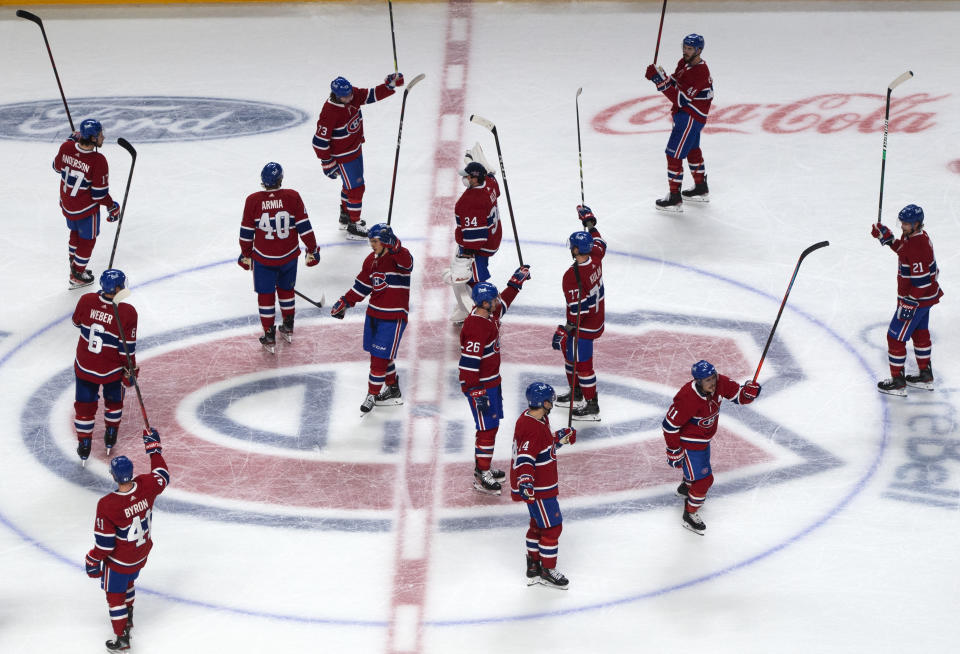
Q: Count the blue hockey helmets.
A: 12